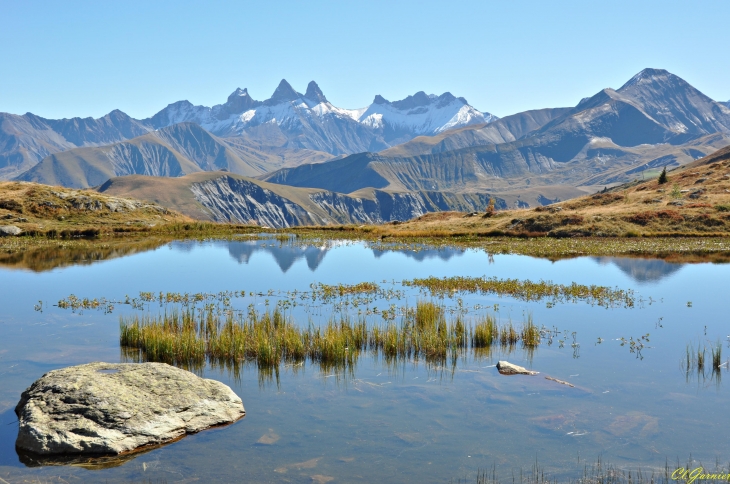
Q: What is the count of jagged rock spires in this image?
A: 3